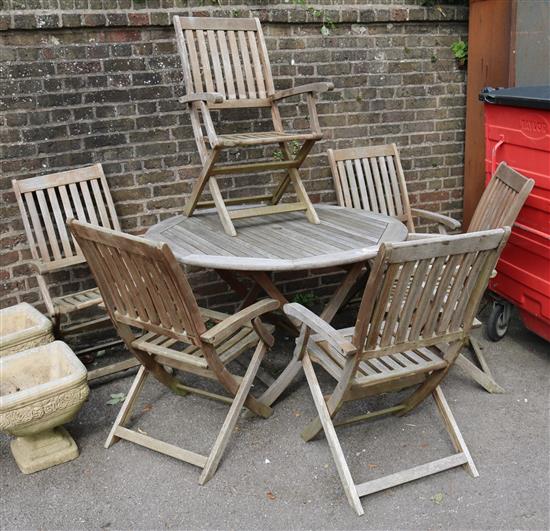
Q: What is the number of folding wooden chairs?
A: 6